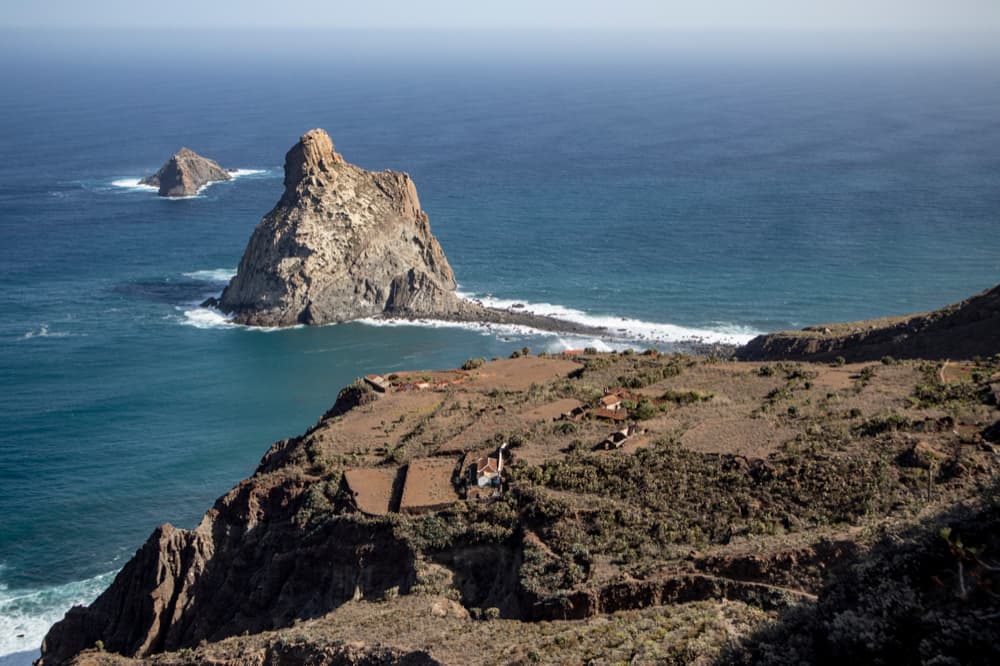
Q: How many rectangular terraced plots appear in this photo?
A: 2